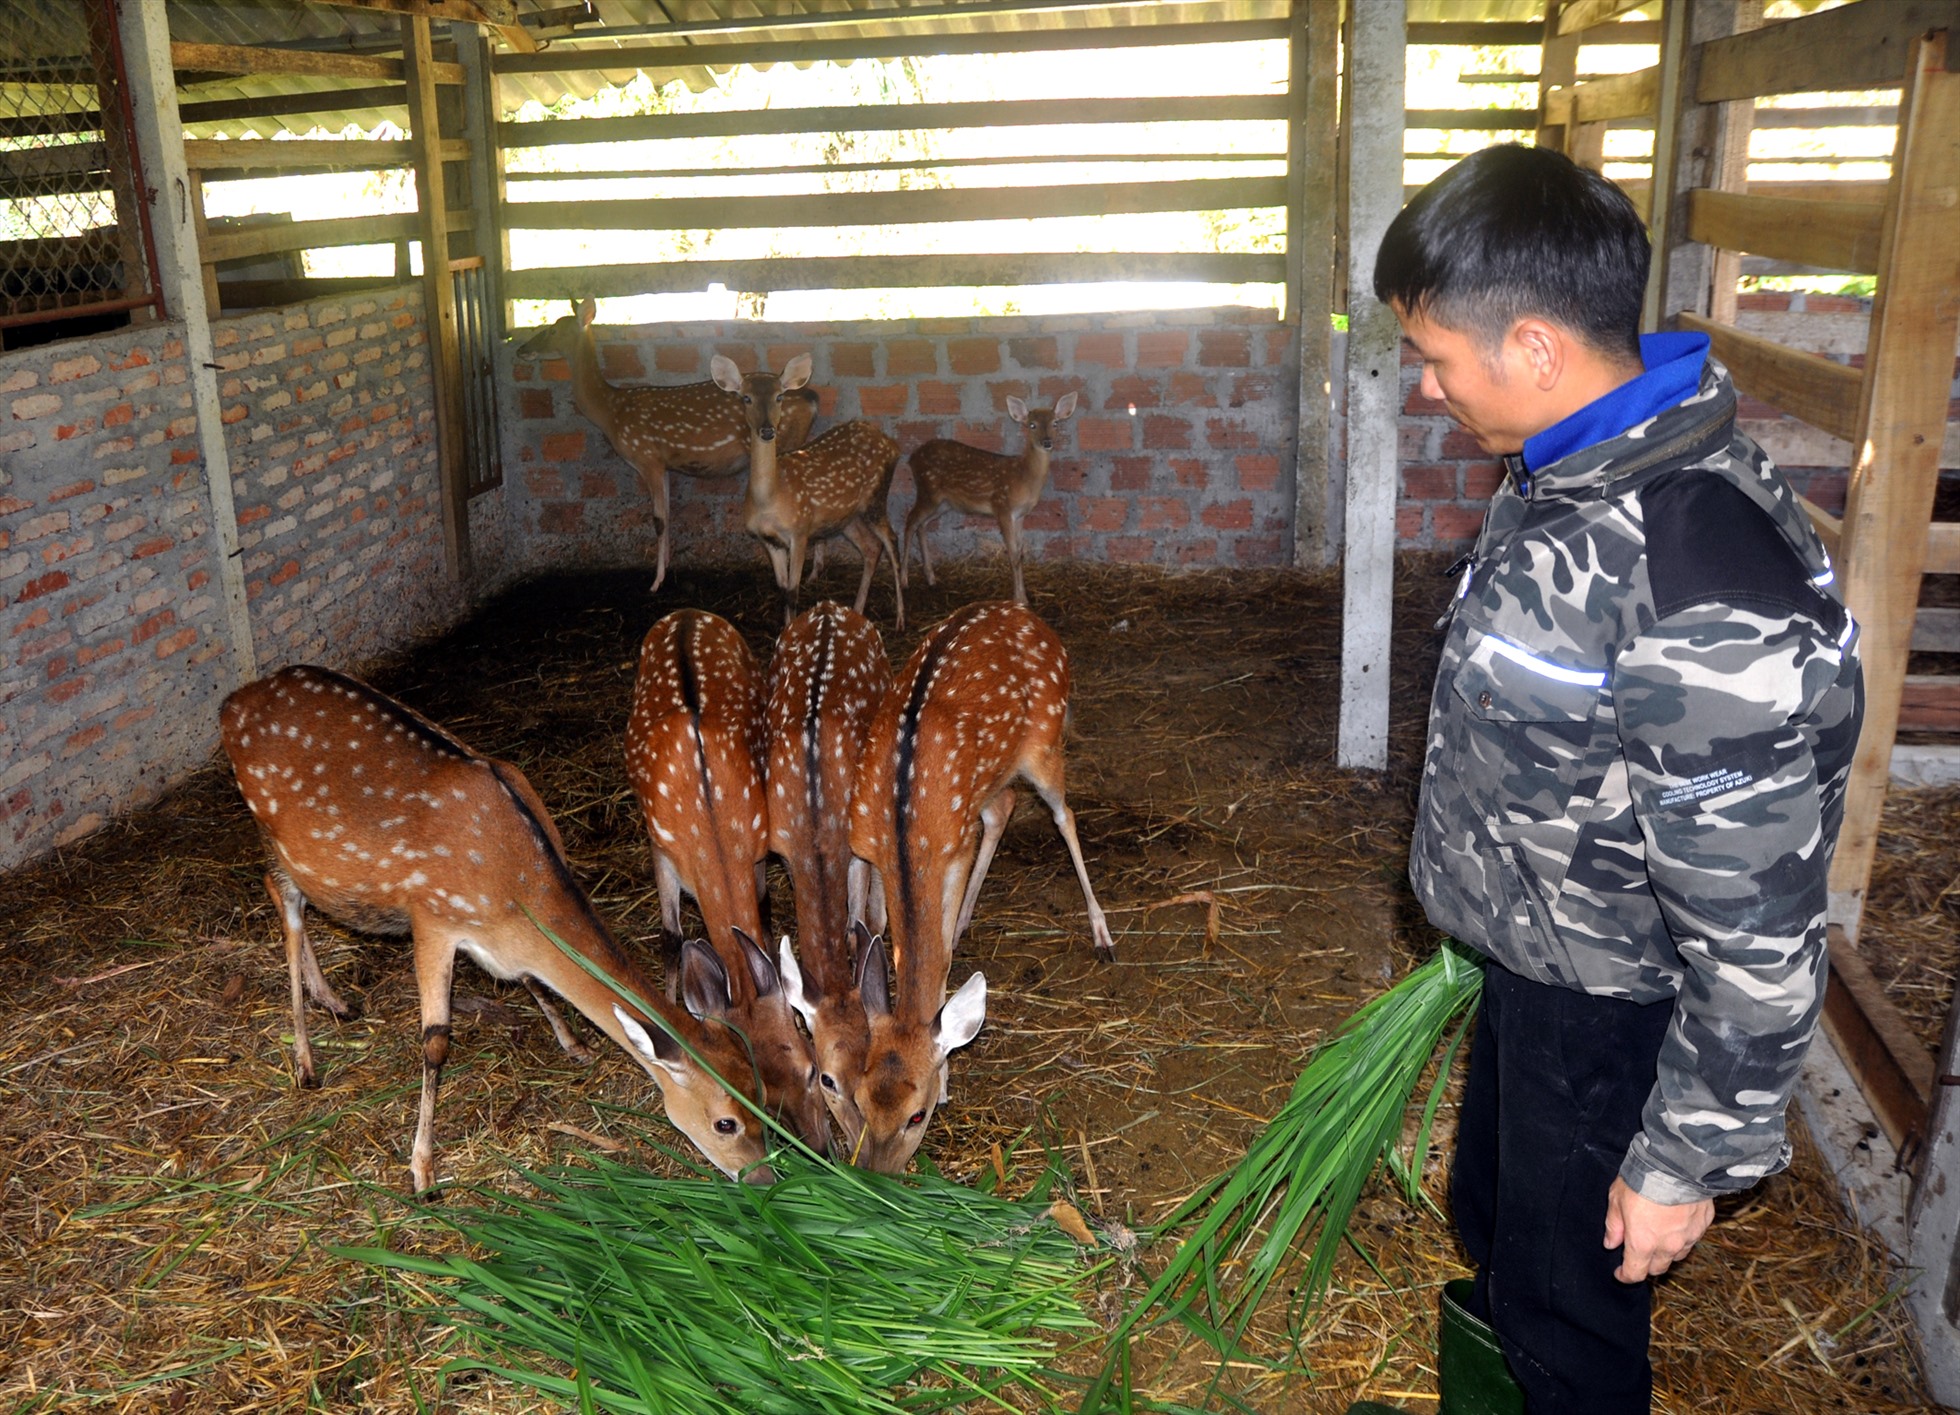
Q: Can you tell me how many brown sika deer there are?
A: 7